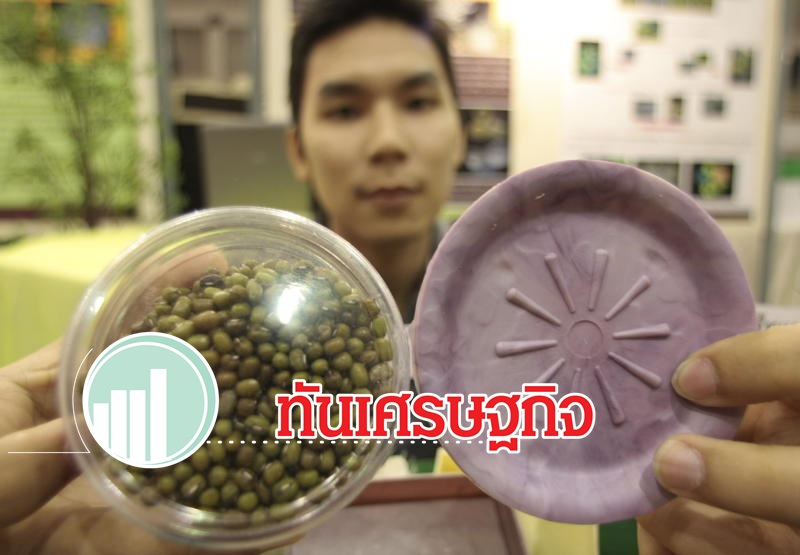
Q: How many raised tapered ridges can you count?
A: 10